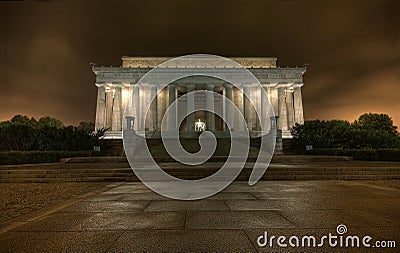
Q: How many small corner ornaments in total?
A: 2